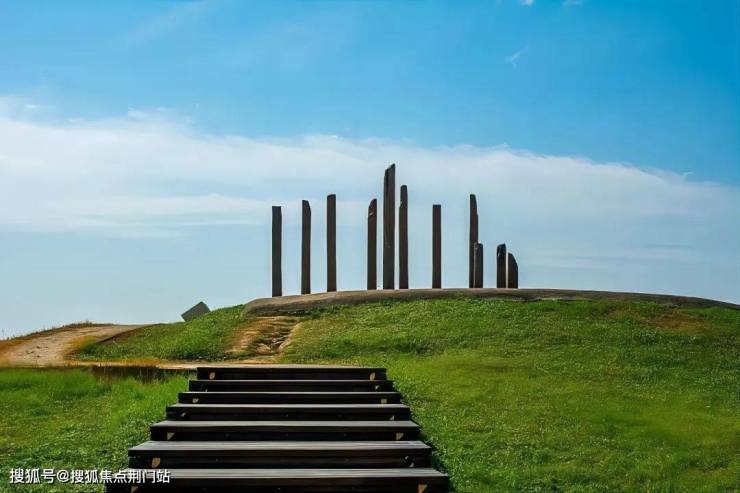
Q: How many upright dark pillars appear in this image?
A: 11